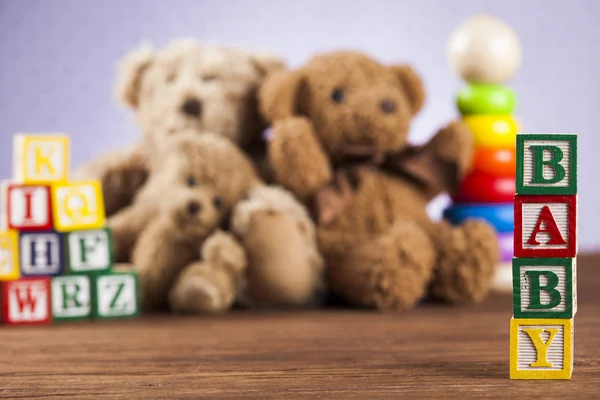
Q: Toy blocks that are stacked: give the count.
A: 13